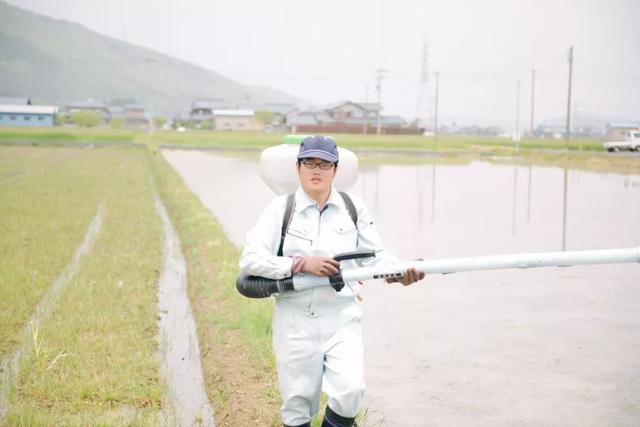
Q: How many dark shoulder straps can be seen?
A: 2